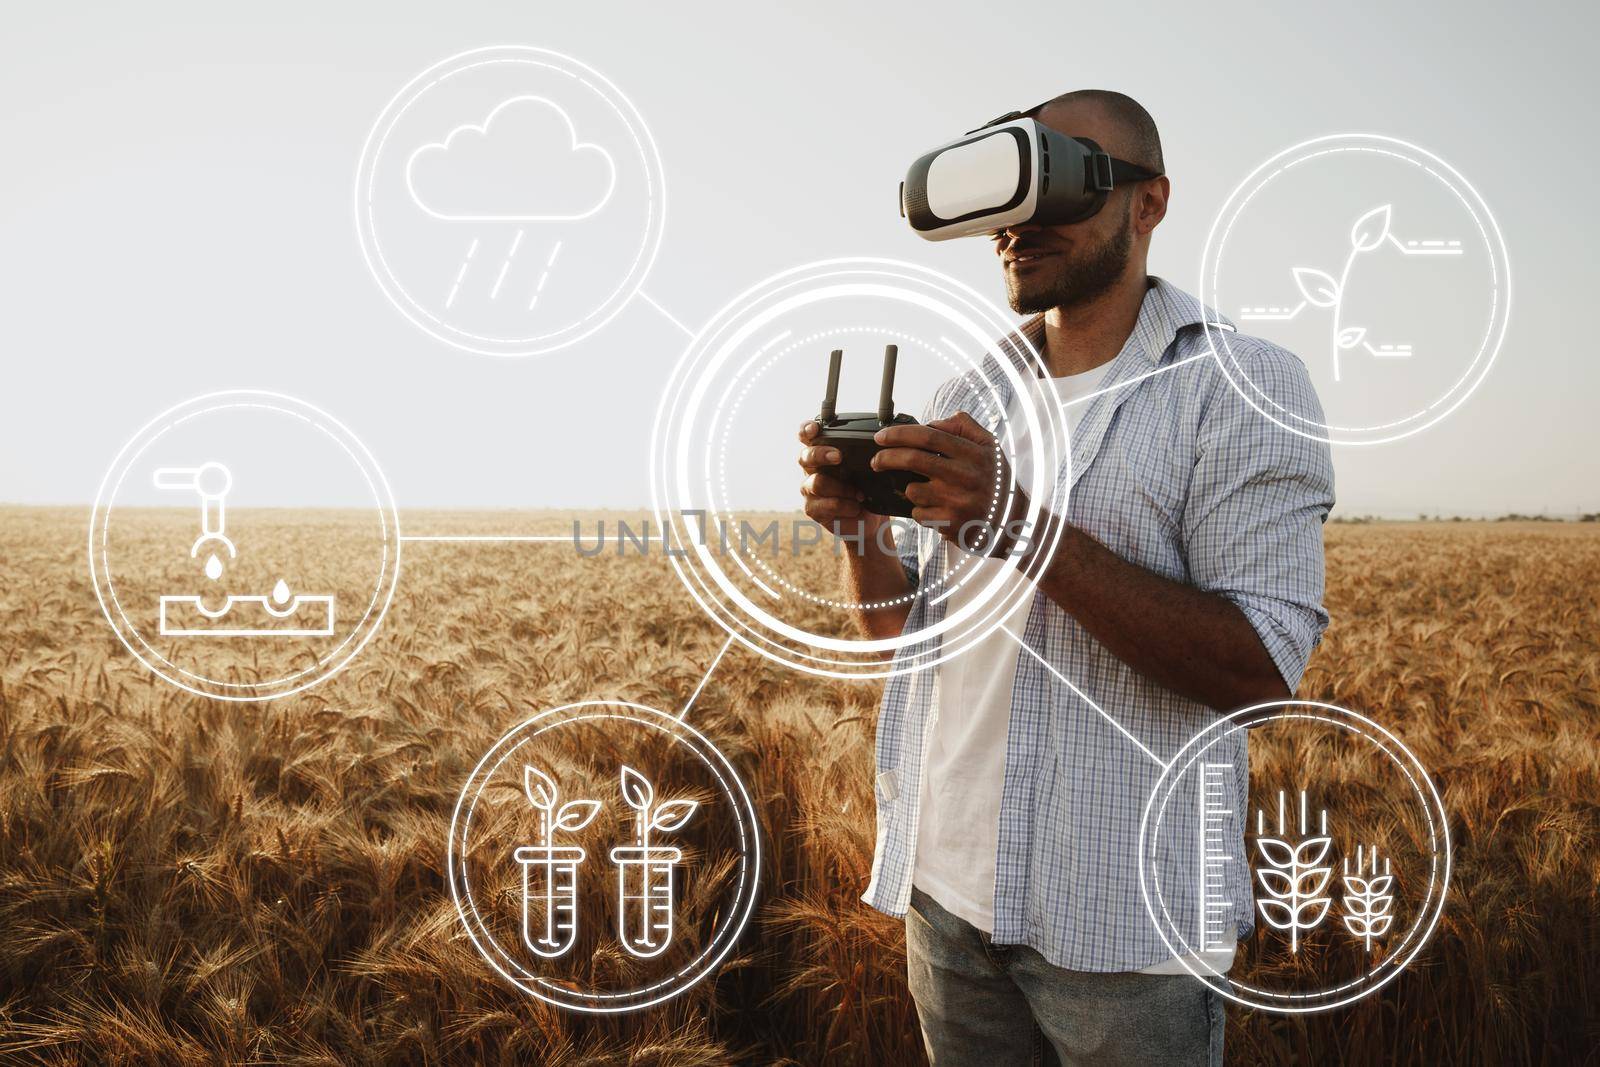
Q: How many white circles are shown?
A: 6